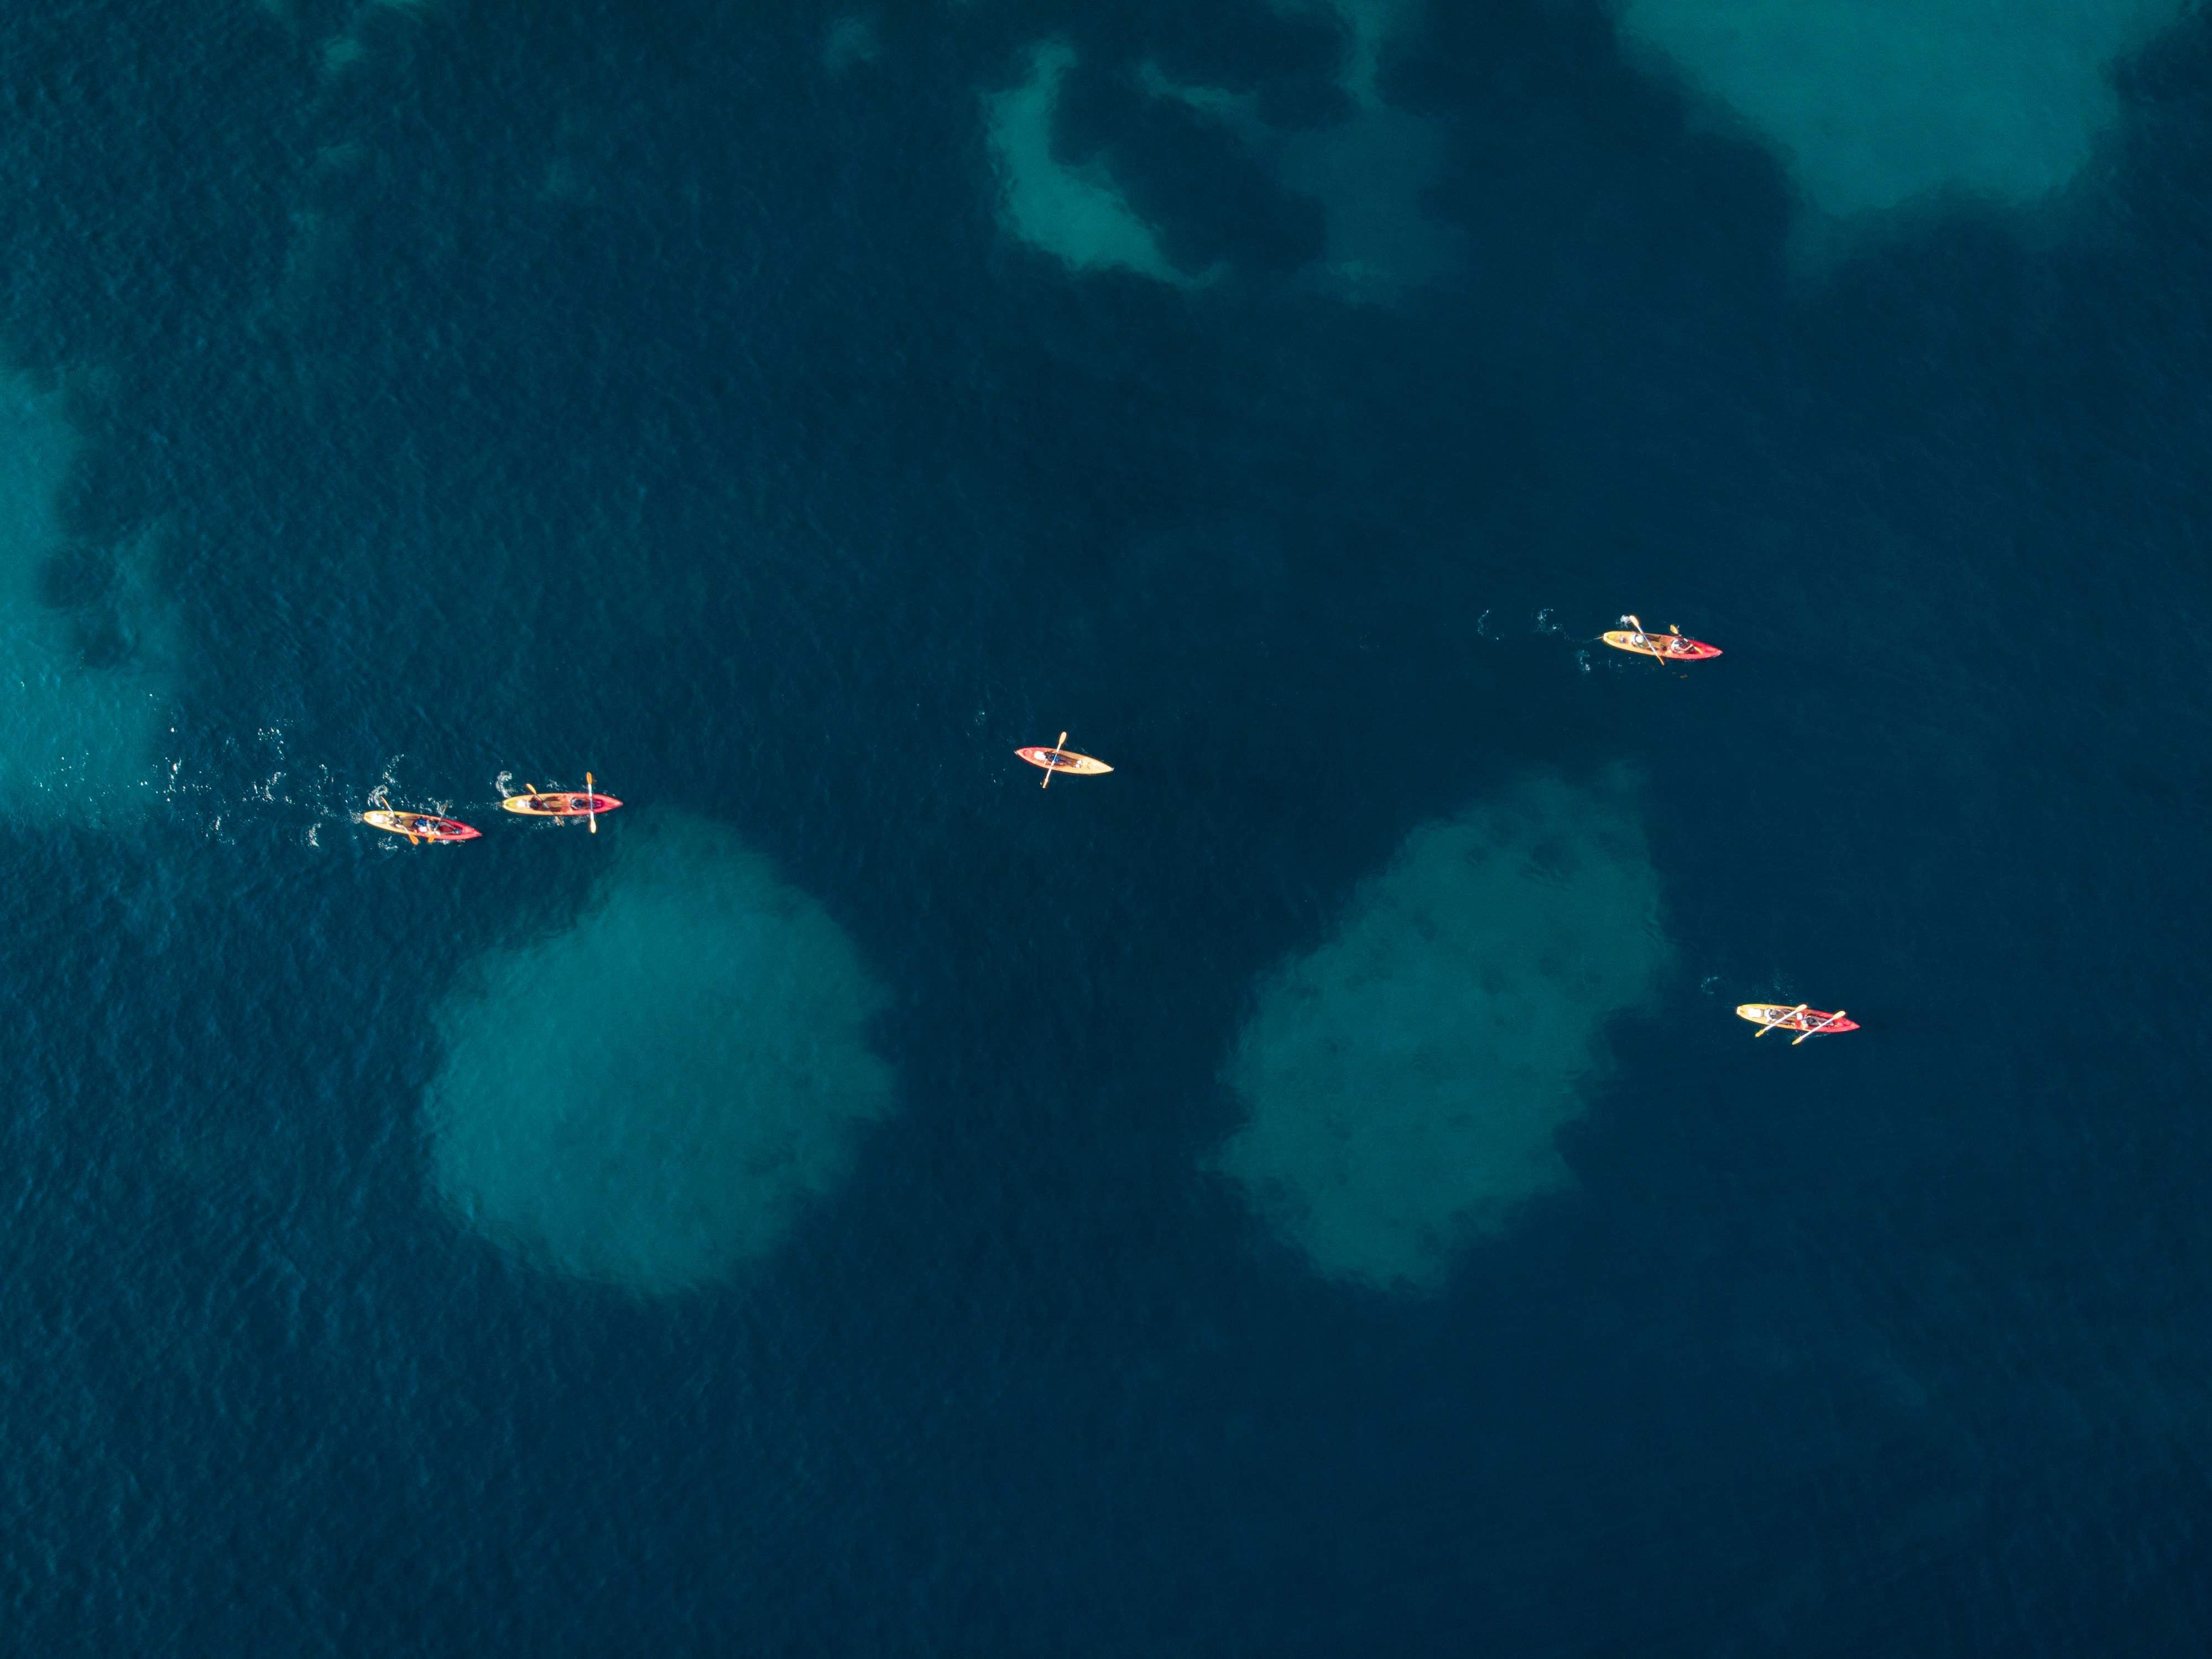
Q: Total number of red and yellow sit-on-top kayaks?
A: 5